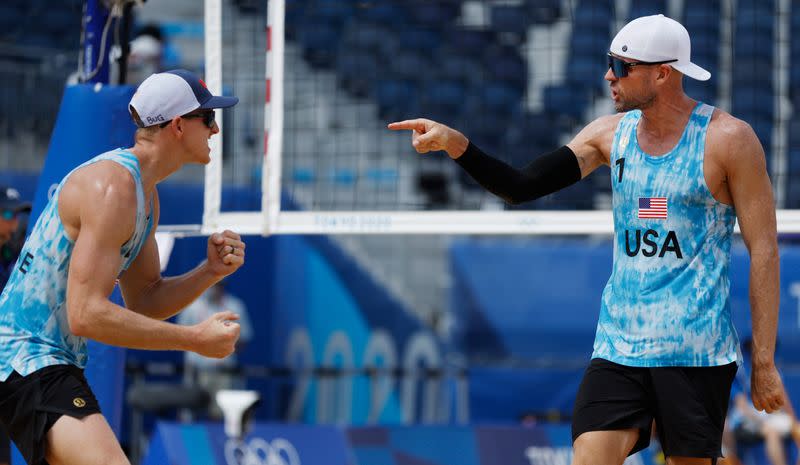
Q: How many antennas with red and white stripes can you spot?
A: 1